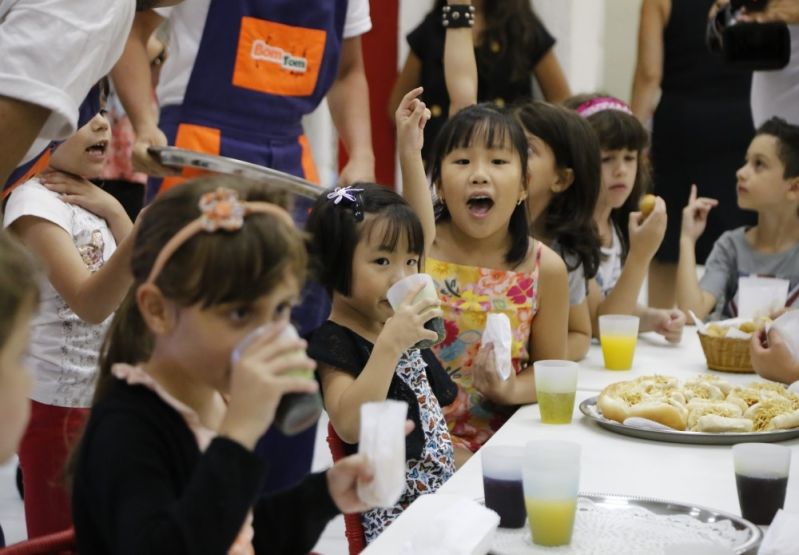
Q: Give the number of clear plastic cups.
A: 7